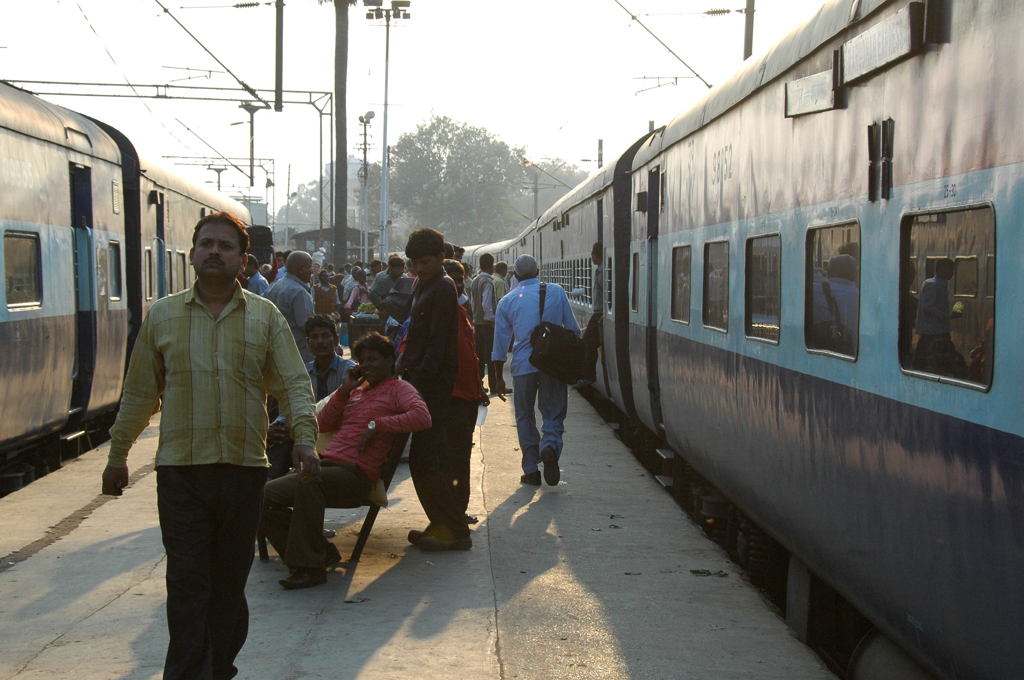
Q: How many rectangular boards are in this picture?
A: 2